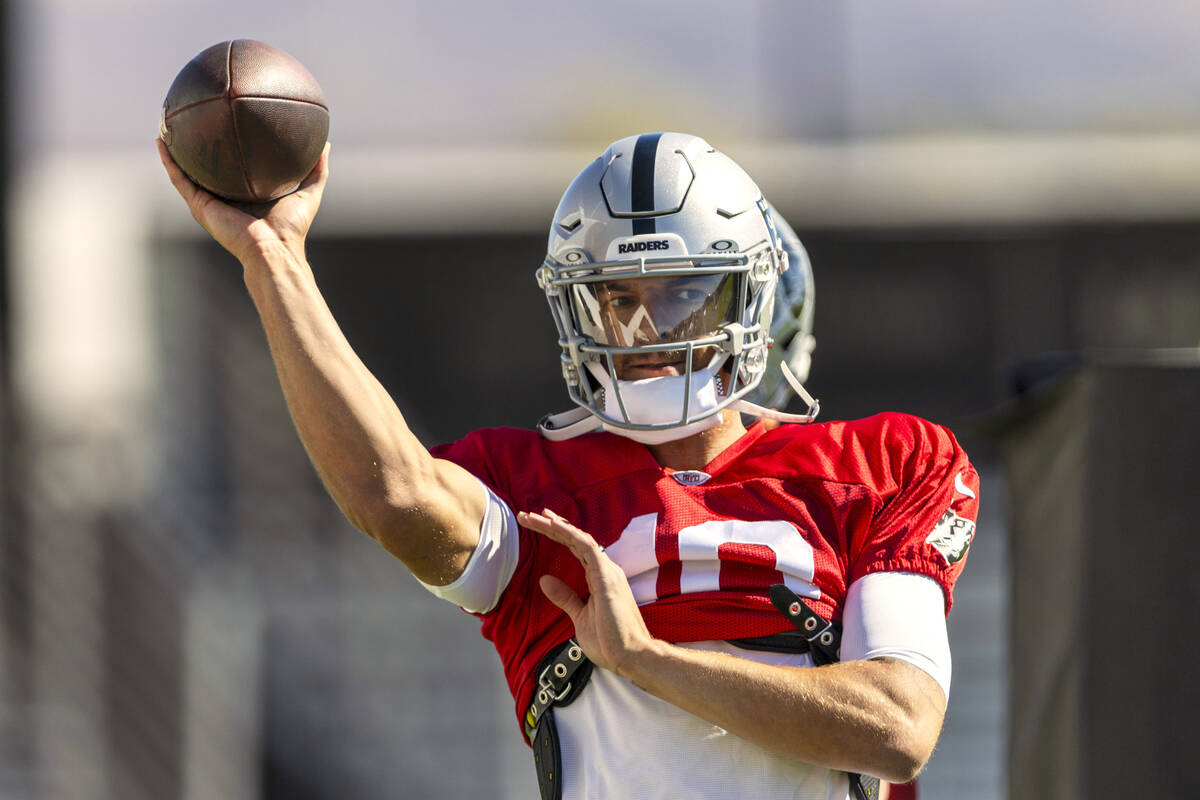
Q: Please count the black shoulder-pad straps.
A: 2